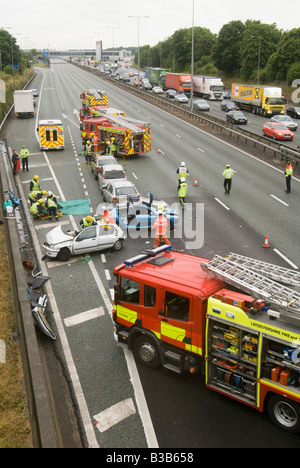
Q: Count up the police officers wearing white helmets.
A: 2